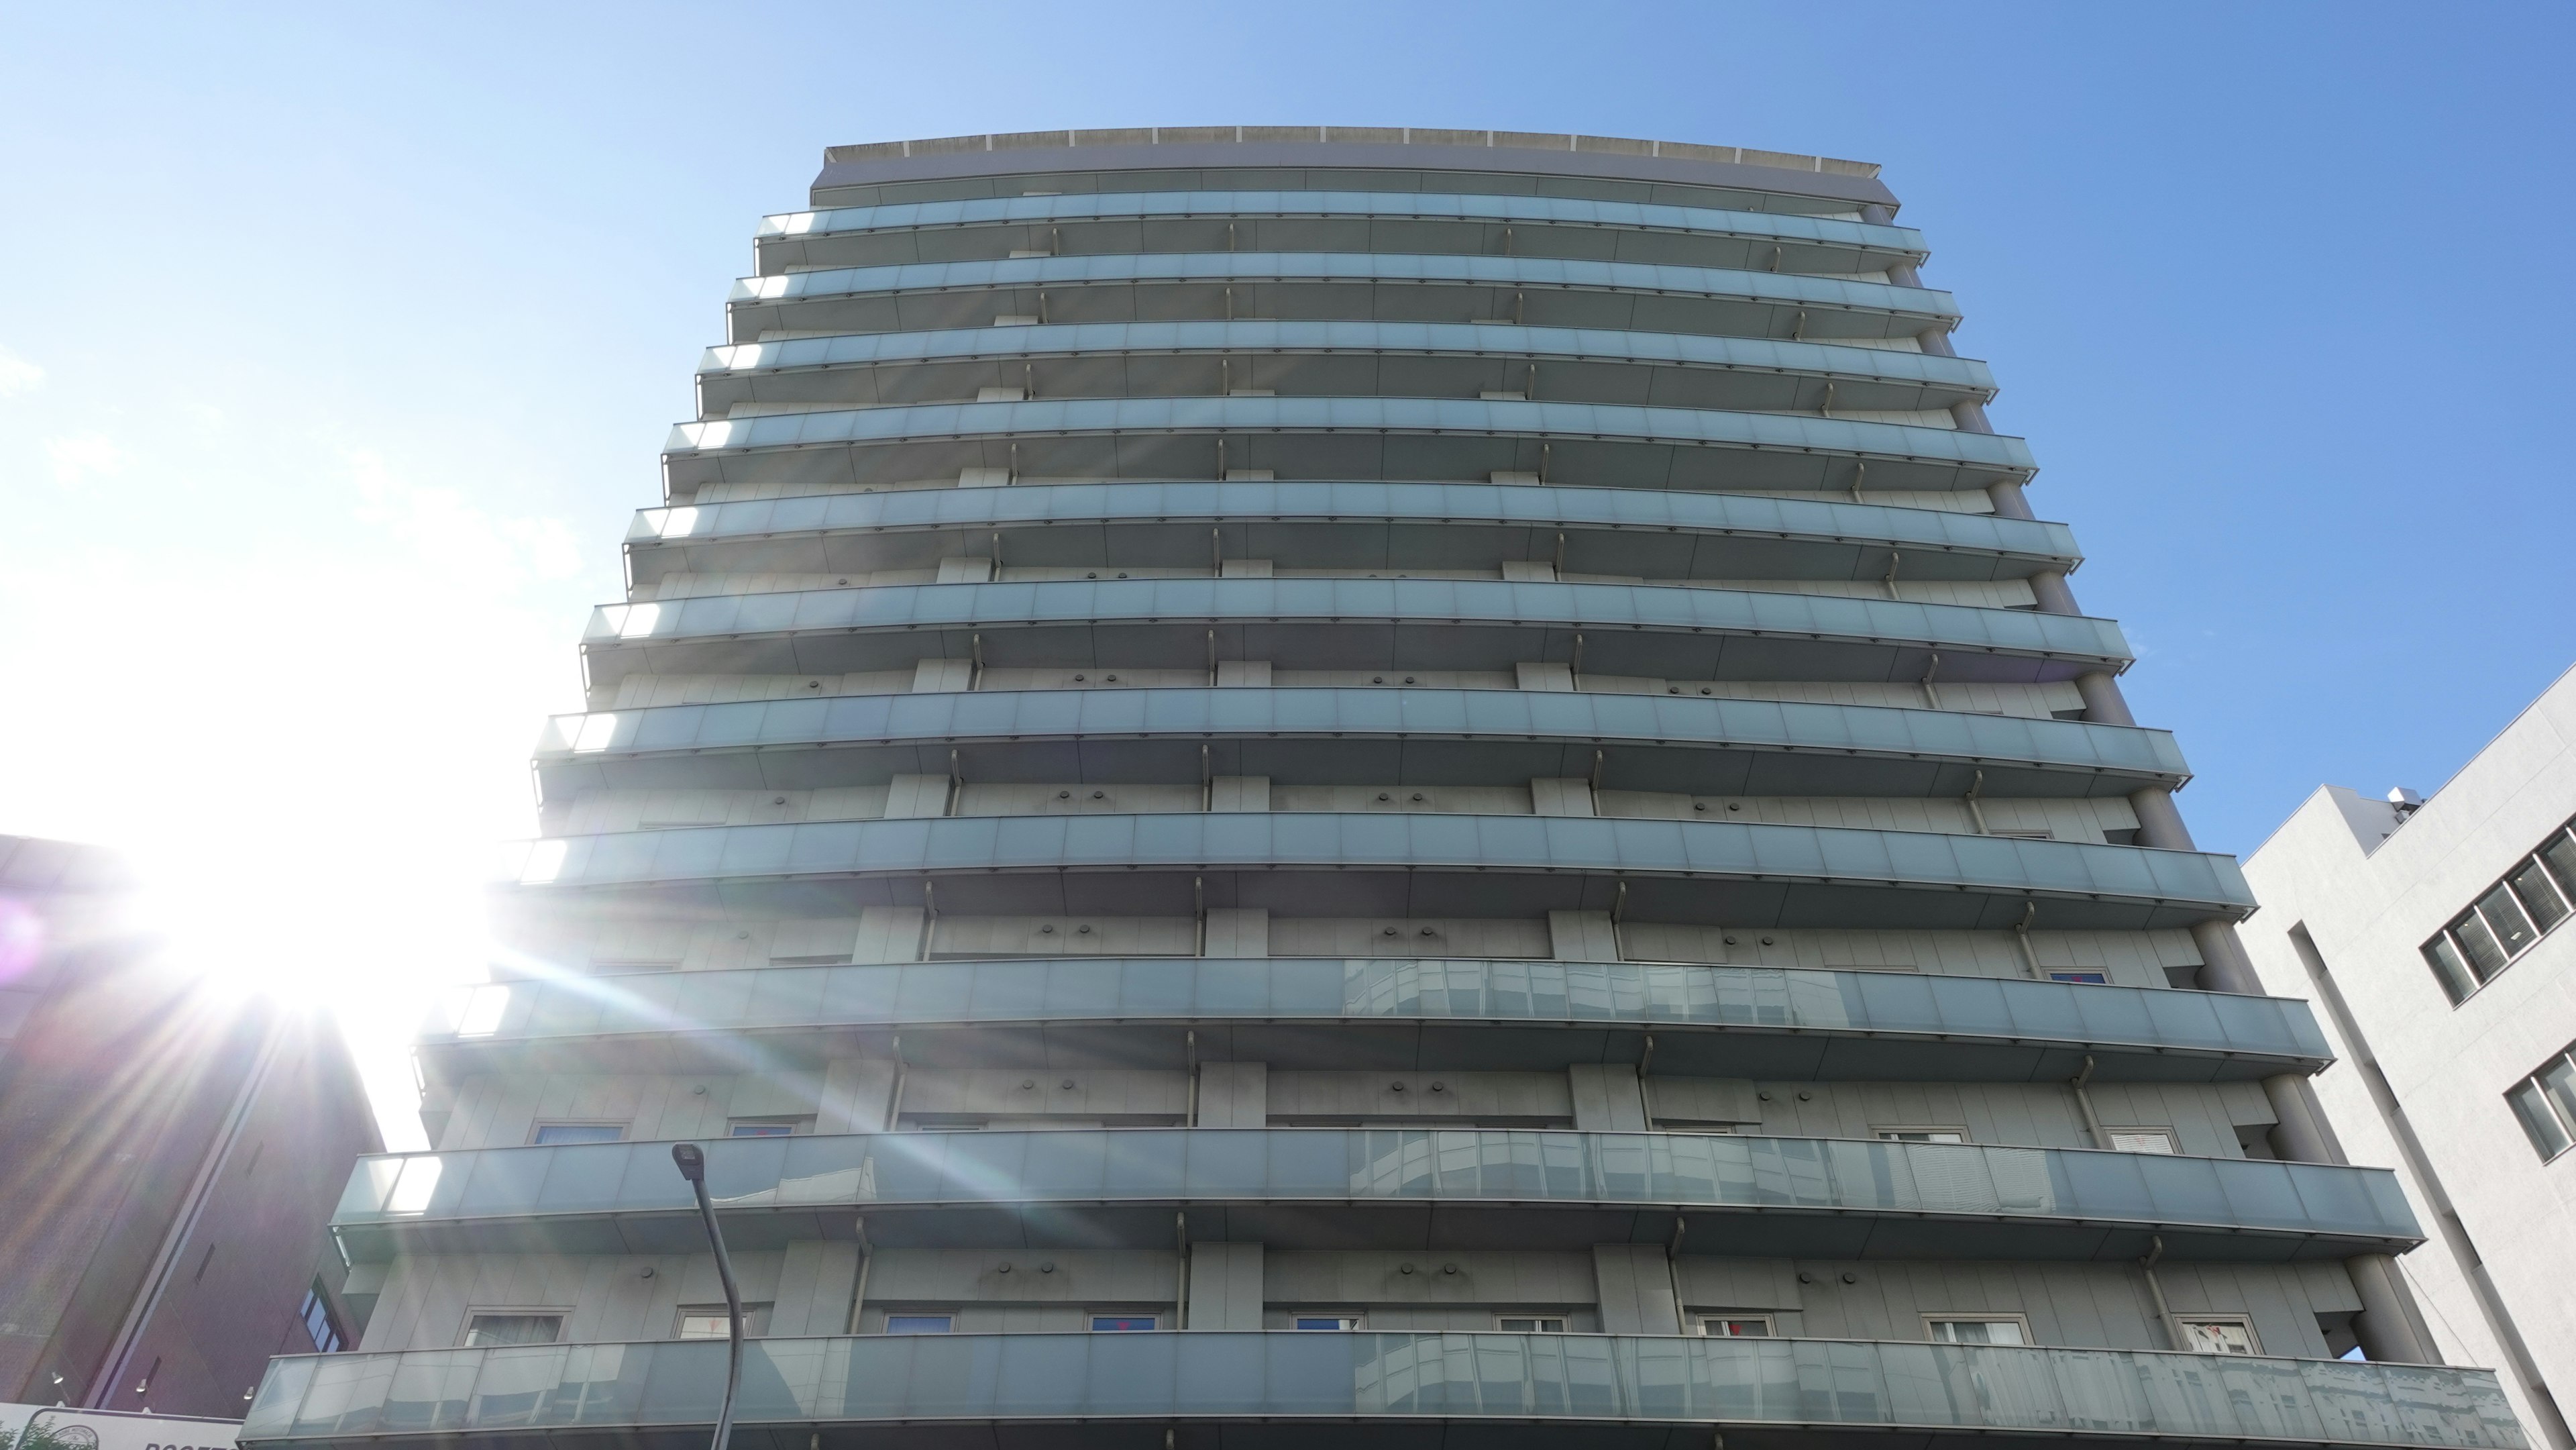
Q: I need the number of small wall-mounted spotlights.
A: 3